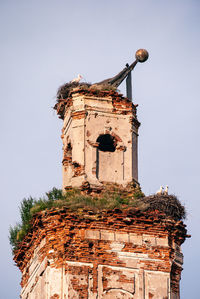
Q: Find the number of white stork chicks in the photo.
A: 2